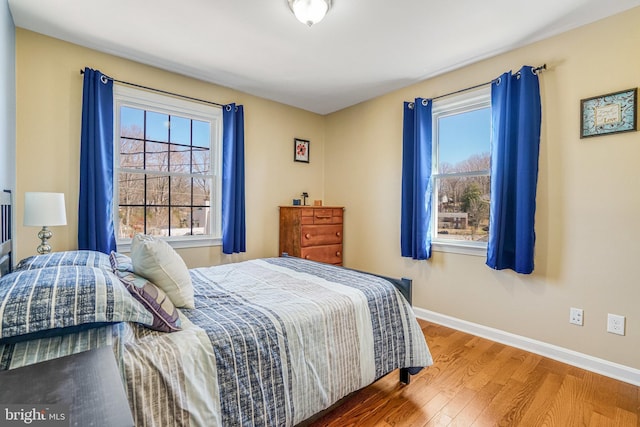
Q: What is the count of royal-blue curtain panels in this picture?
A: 4